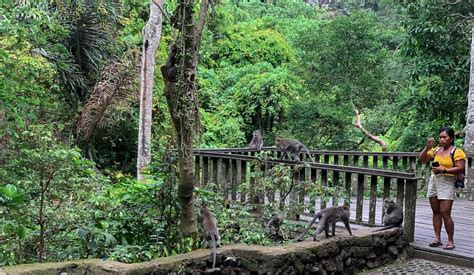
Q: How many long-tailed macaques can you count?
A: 6